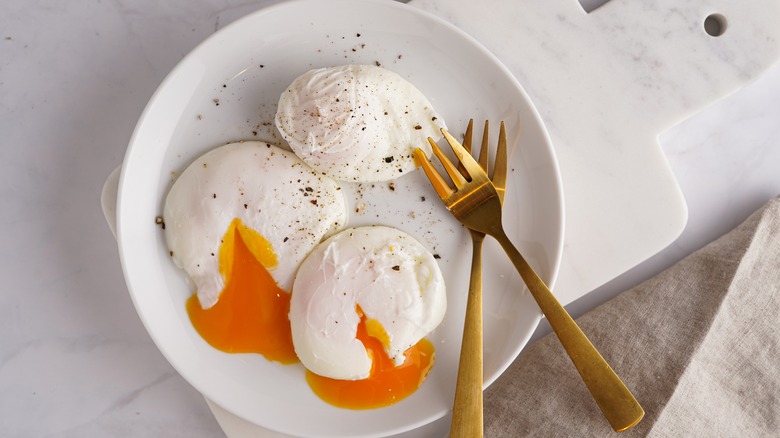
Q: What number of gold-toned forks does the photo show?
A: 2